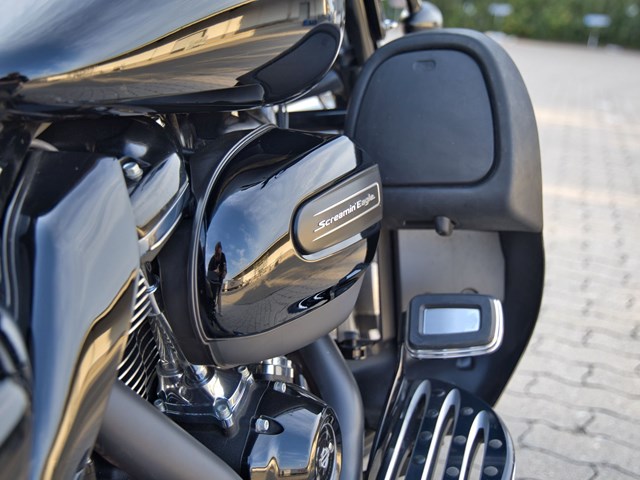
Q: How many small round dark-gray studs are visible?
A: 9